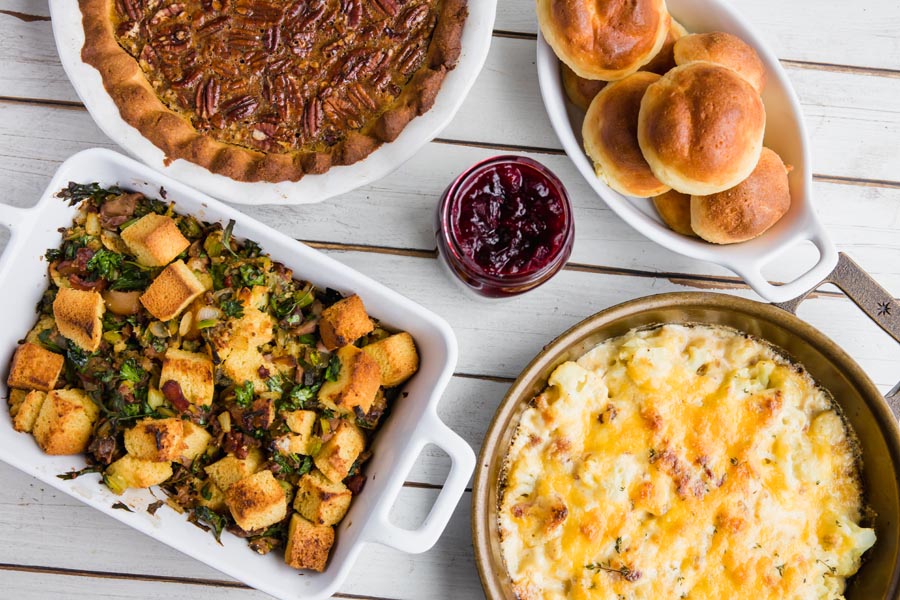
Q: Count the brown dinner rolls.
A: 8